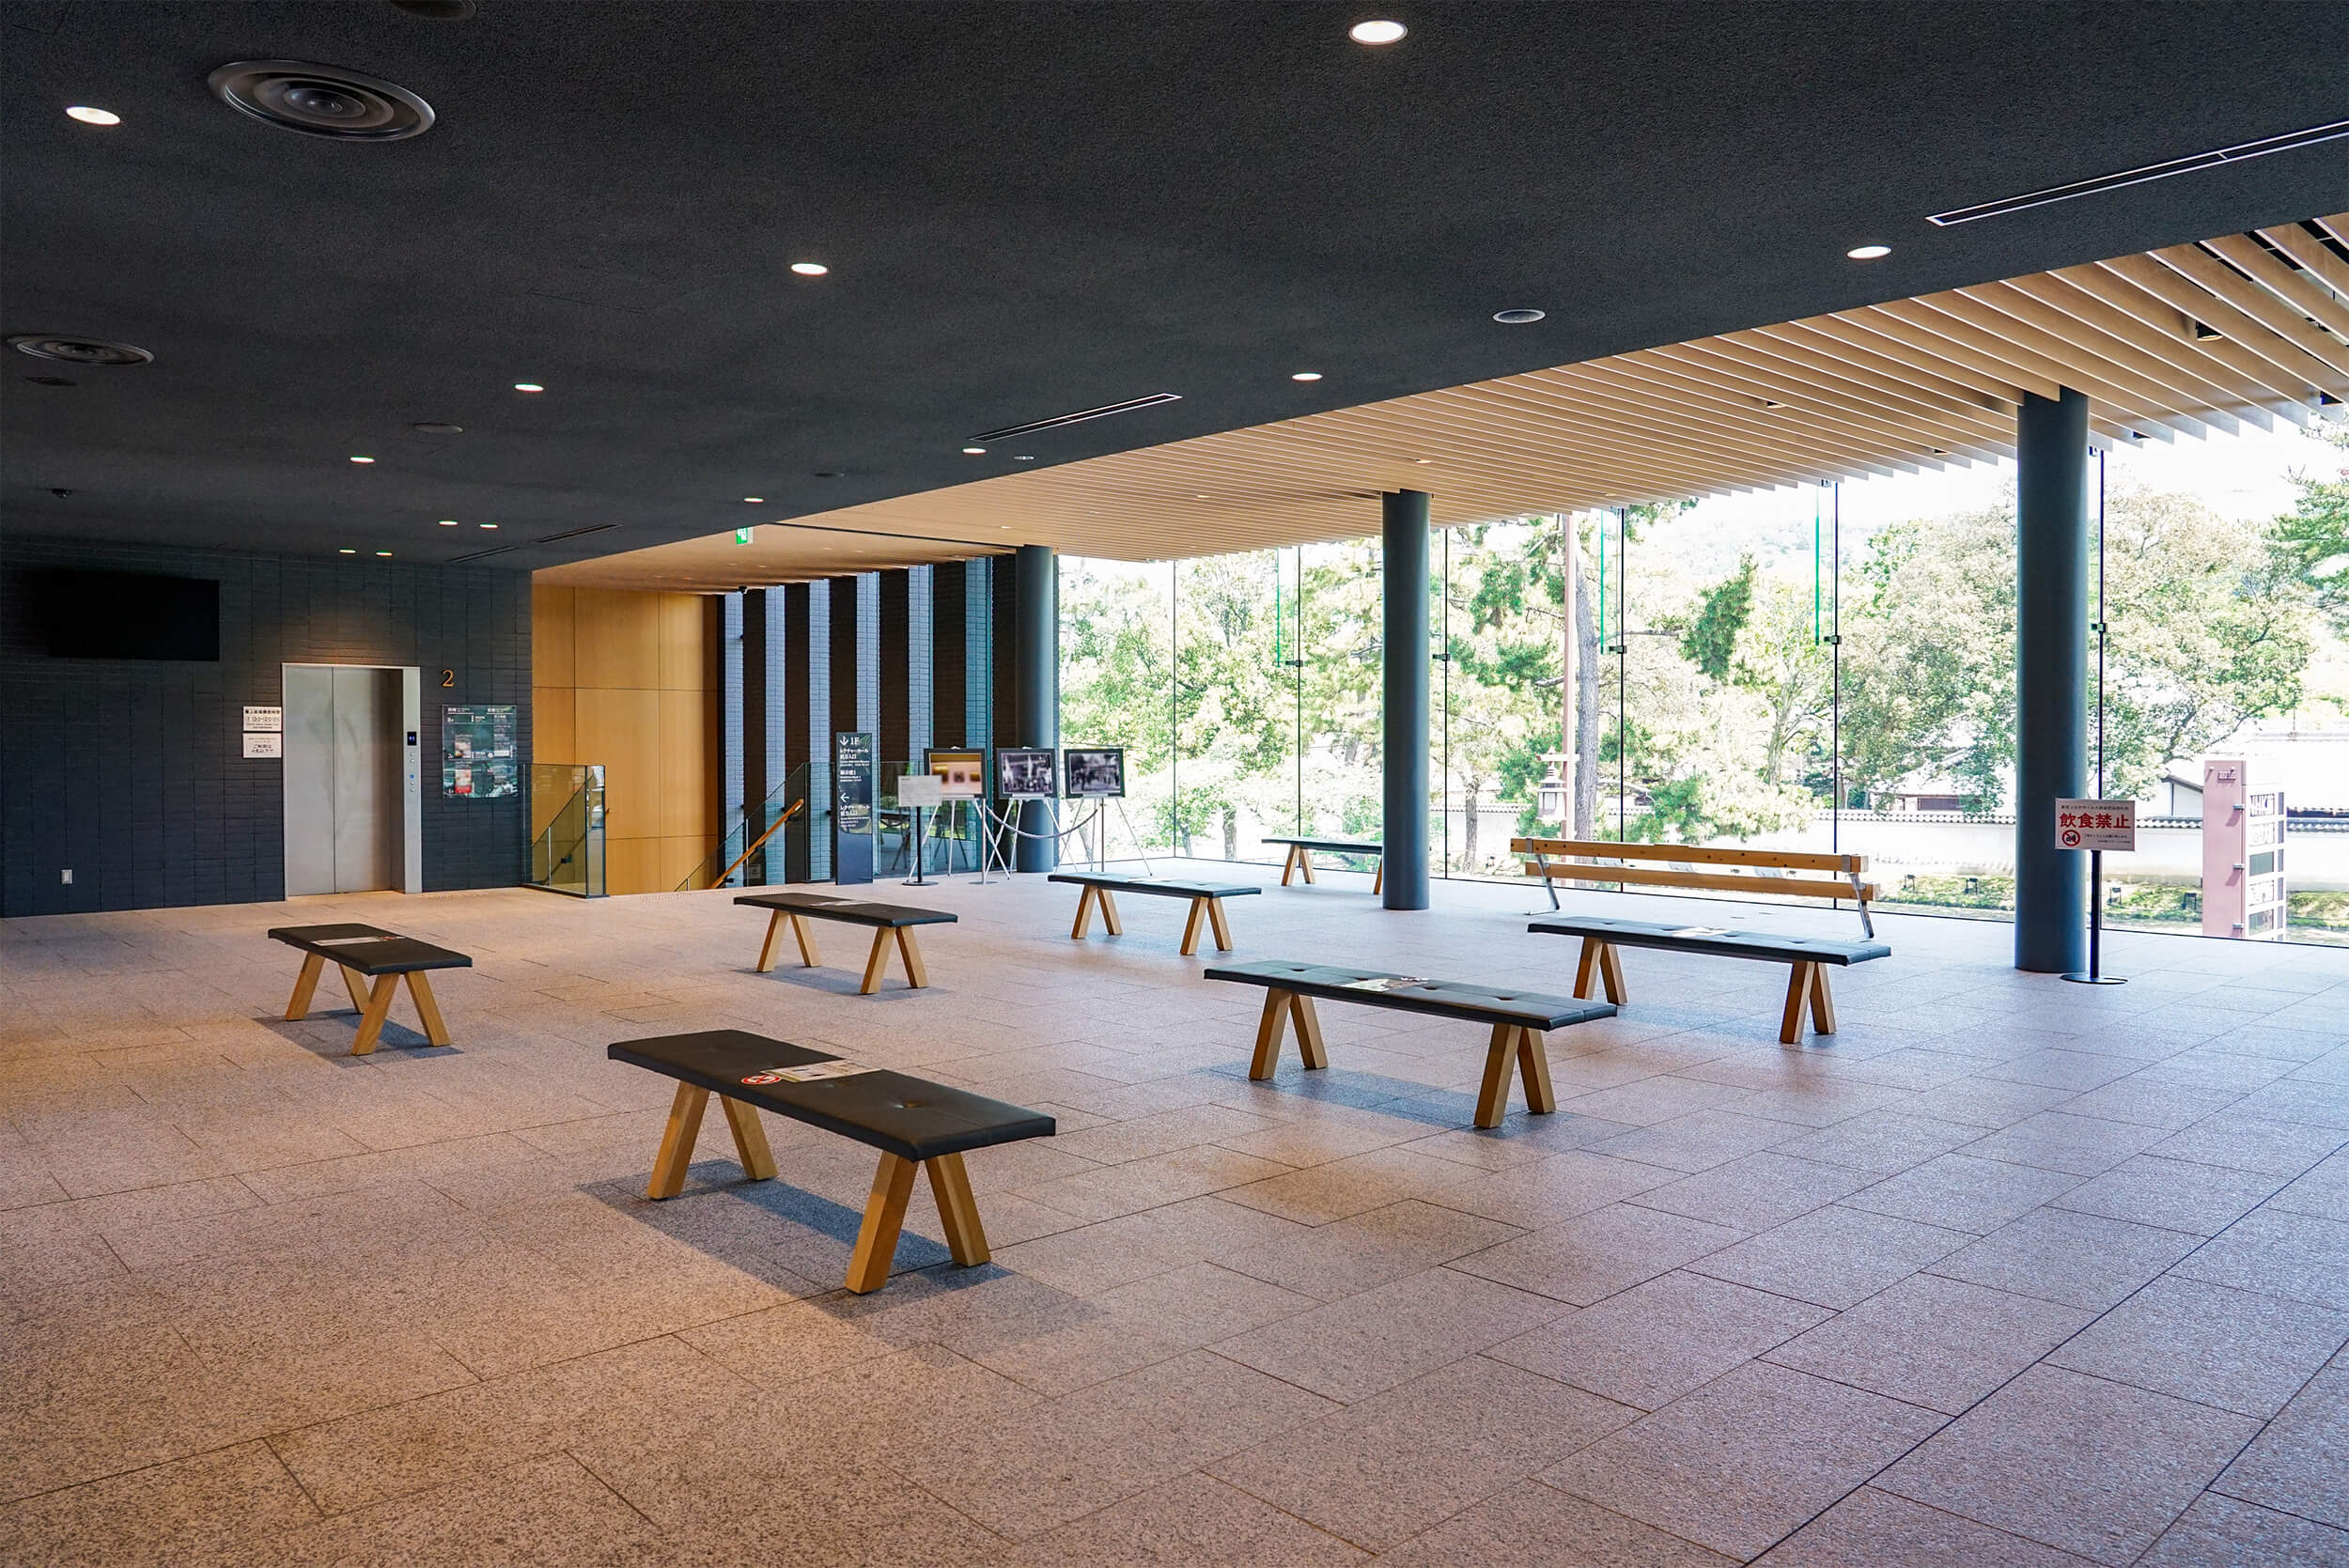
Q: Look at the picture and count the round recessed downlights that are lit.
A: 13